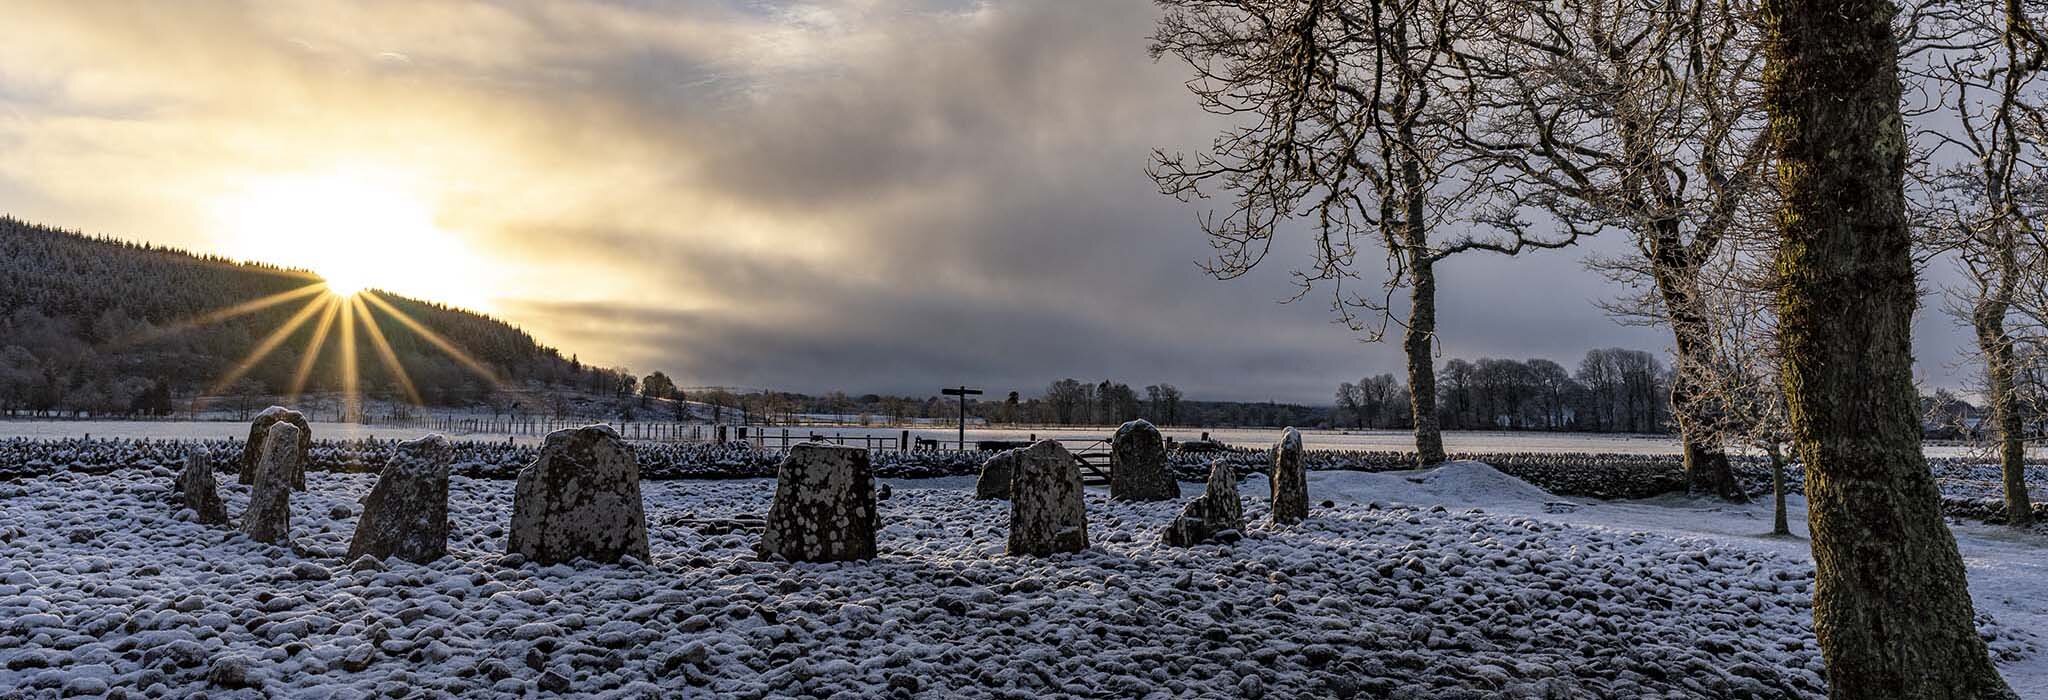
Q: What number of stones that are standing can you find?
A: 11